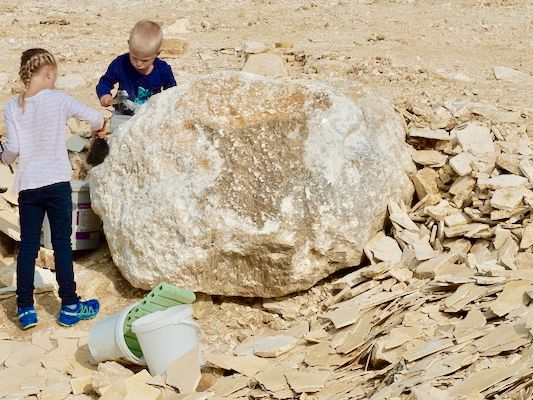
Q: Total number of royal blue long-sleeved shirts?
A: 1